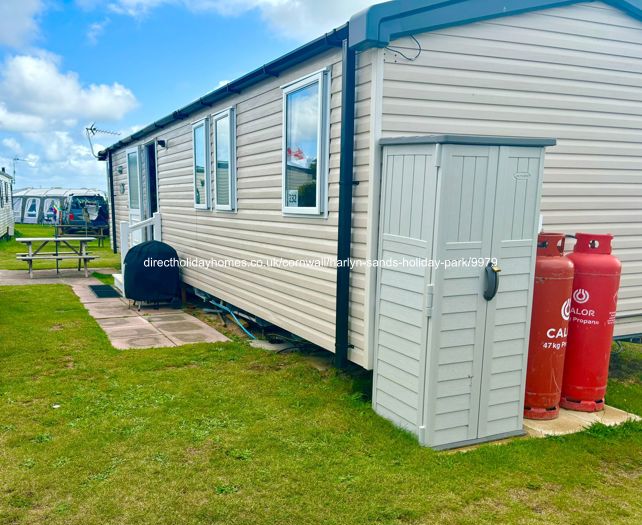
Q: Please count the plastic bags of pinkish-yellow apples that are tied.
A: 0